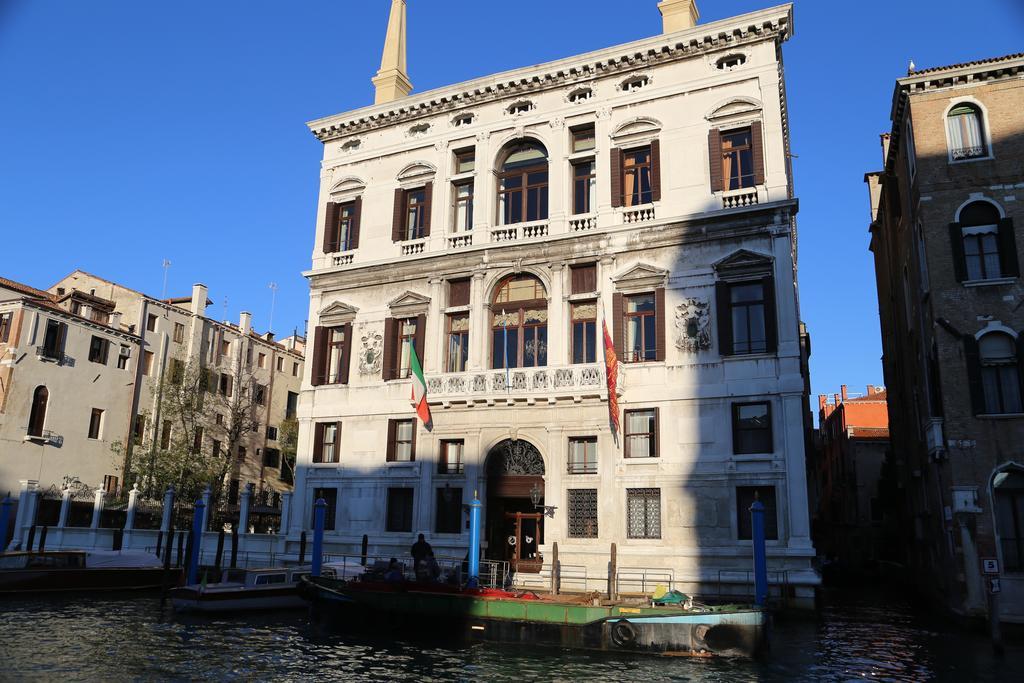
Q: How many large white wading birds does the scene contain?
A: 0